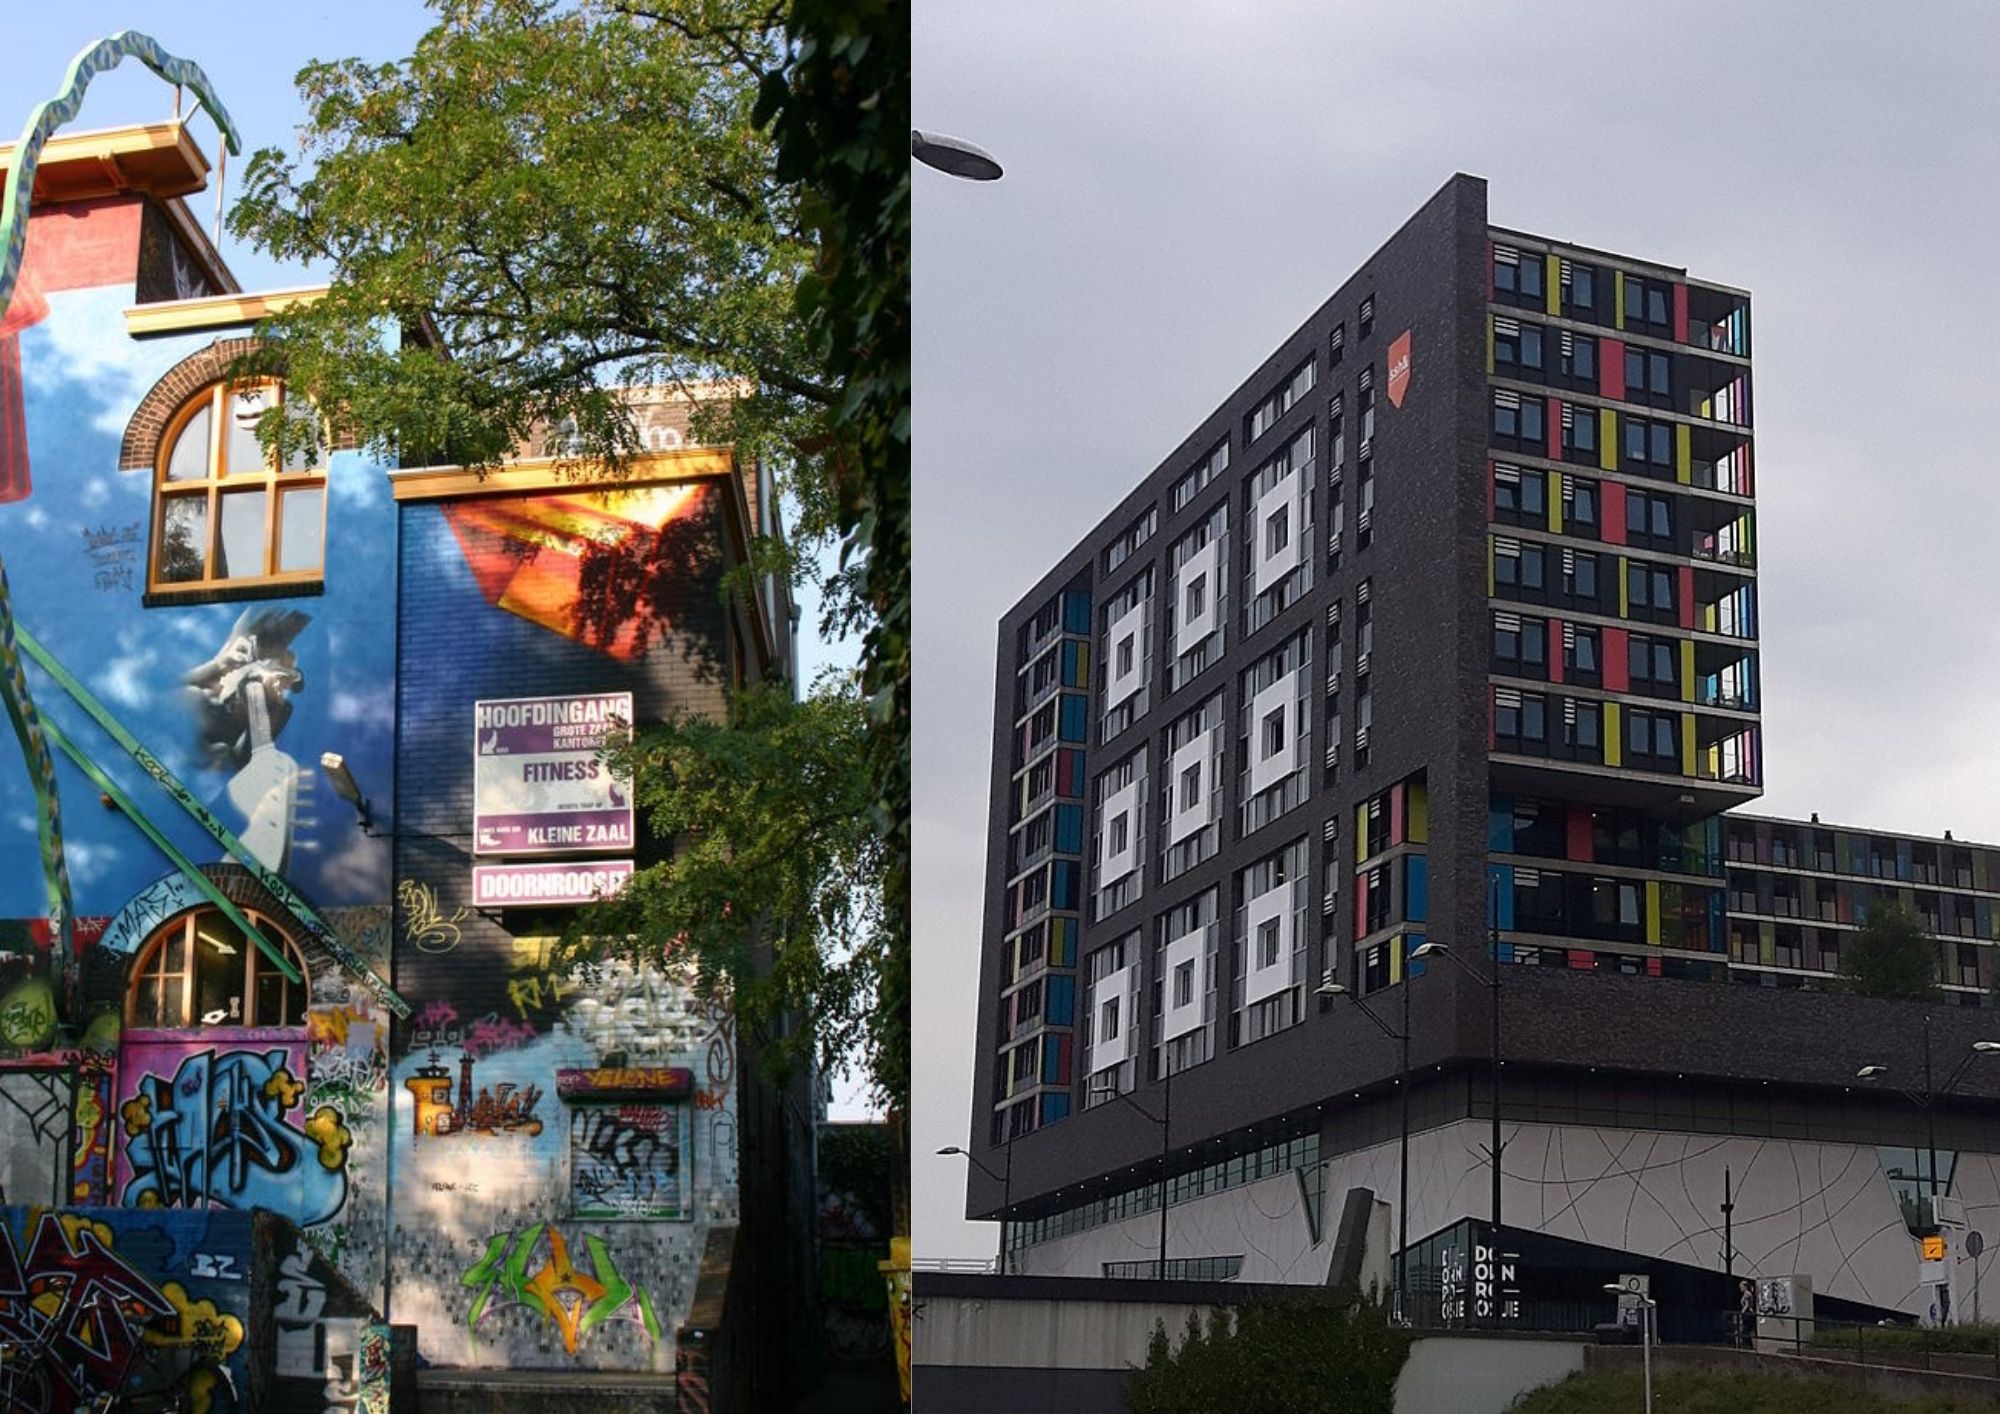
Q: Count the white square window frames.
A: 9